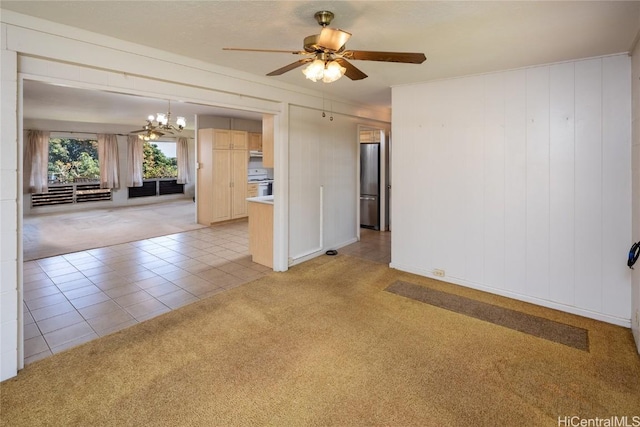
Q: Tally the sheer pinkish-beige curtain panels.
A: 4